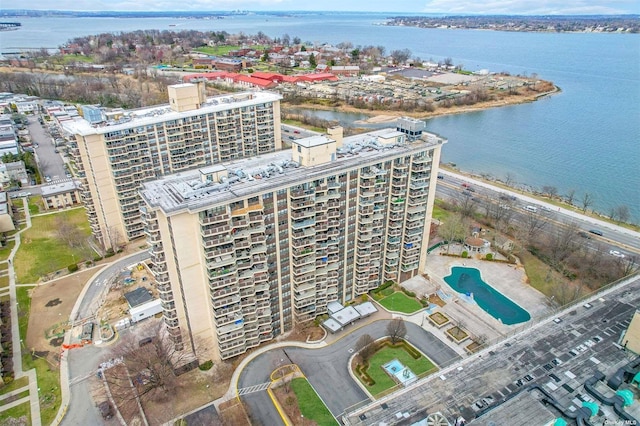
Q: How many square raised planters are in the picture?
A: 3